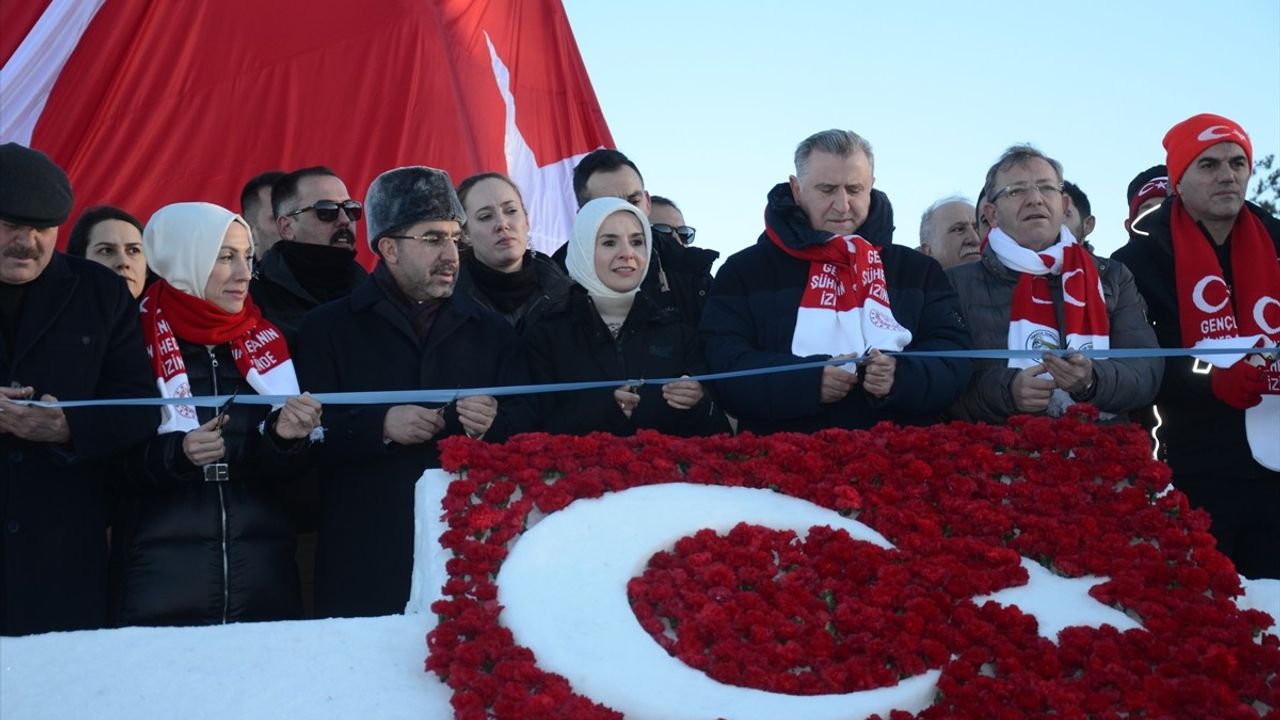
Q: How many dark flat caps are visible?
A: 1